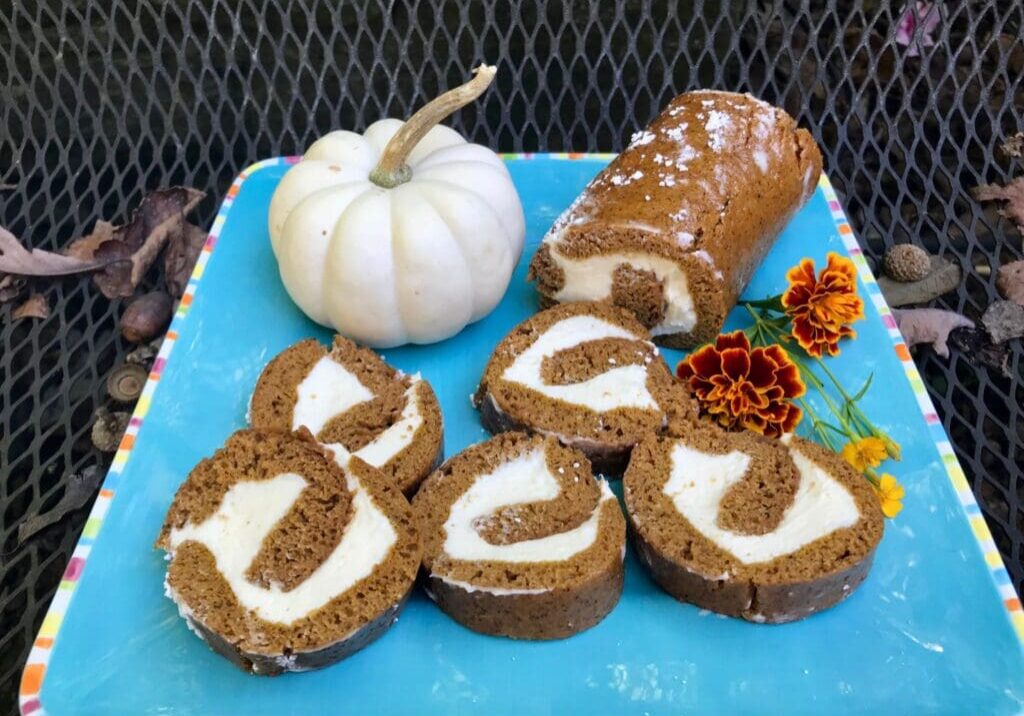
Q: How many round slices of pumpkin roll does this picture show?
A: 5